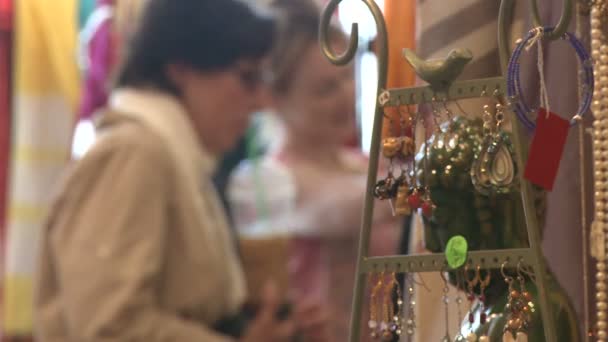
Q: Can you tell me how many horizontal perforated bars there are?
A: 2